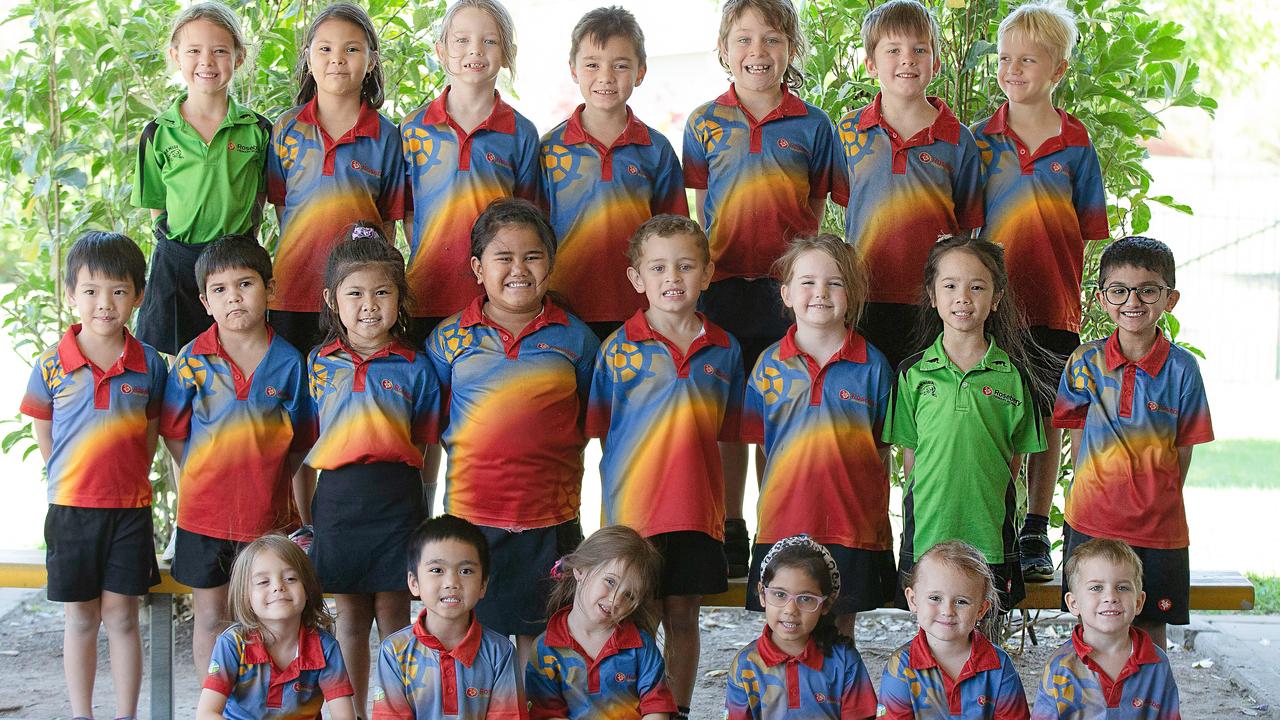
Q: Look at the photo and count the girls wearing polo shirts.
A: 11